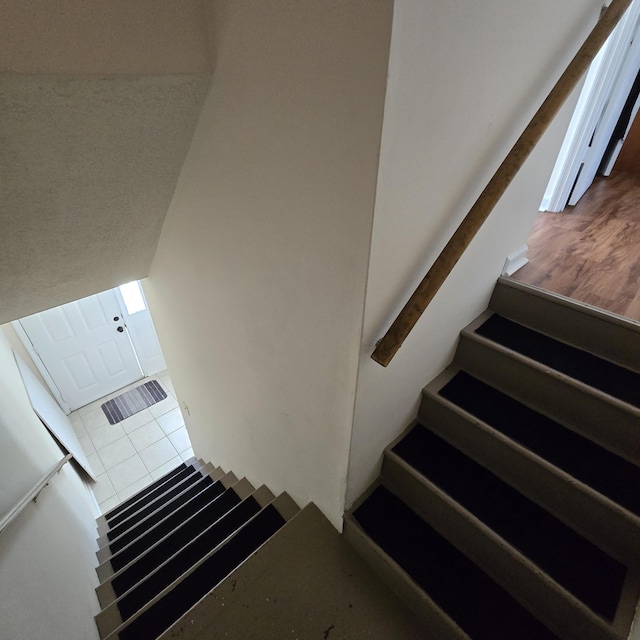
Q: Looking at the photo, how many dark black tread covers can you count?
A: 12